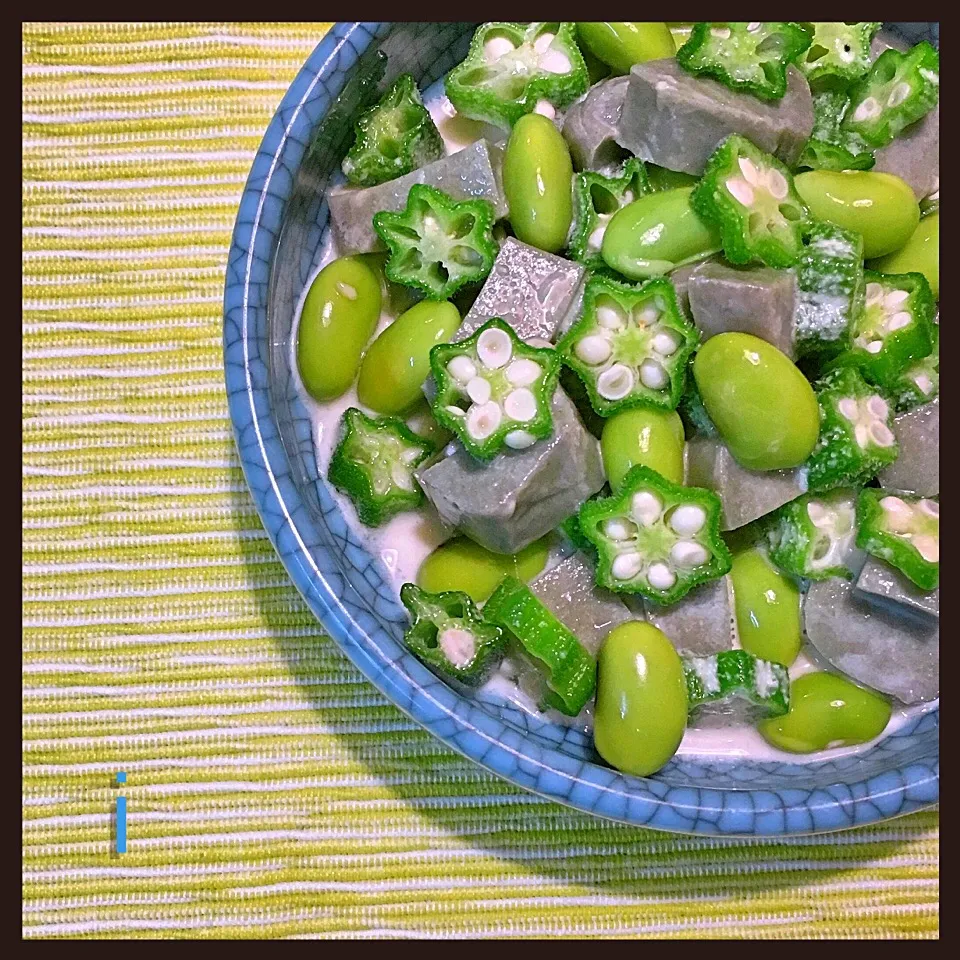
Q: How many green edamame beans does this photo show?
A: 13